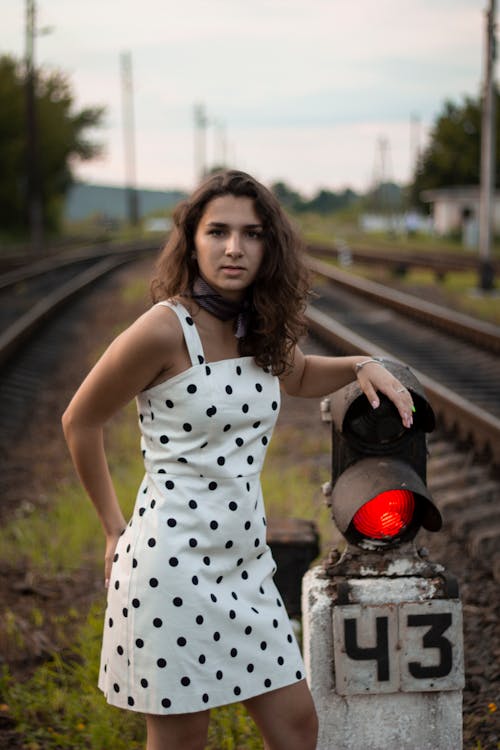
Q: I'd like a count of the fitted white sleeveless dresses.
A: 1